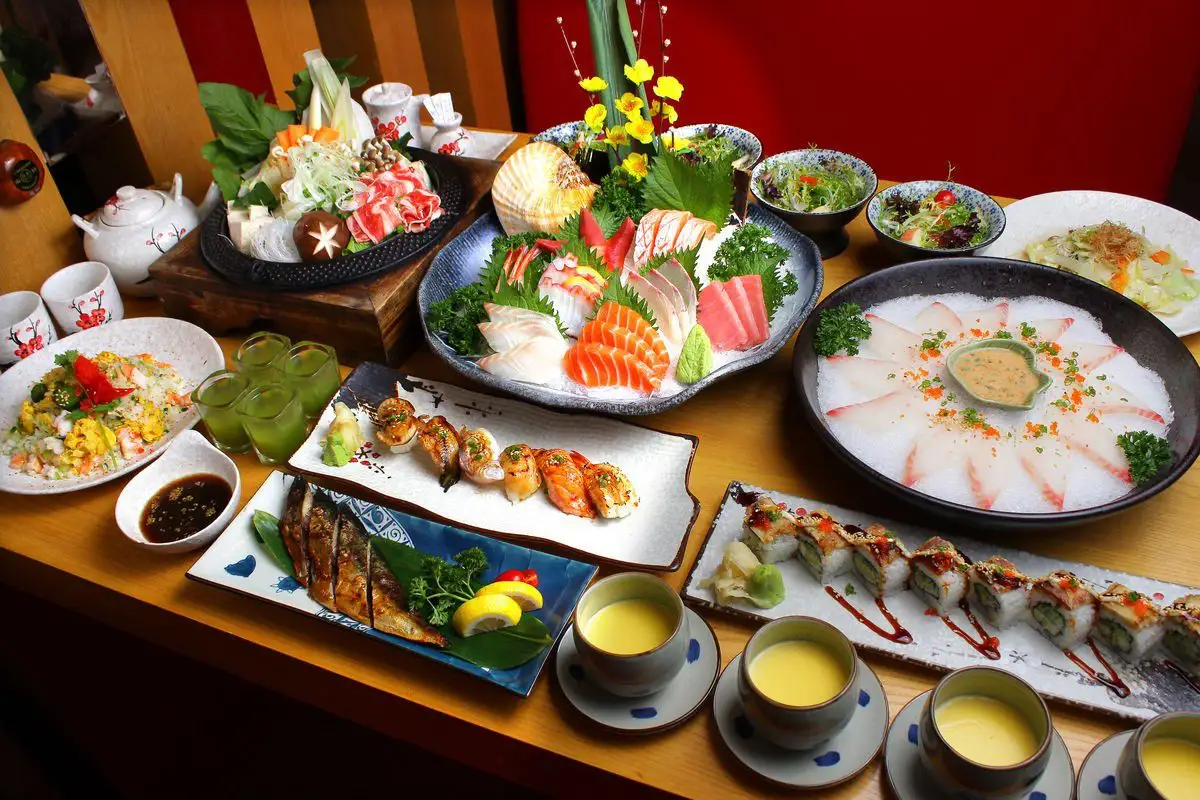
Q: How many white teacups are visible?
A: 2